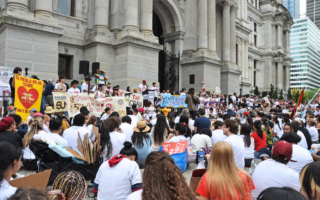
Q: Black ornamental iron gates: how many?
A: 1